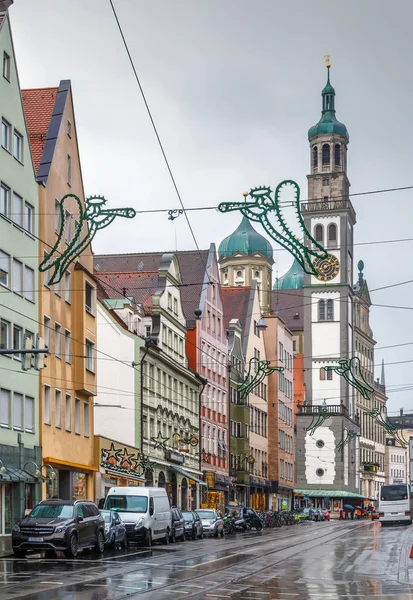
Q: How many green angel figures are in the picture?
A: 8